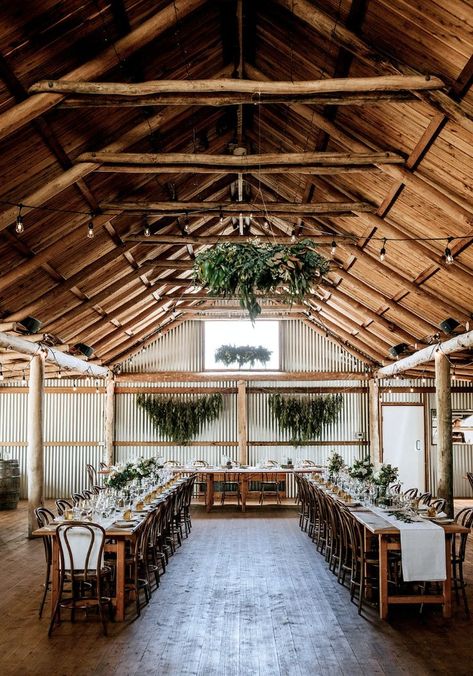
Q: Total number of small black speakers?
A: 4